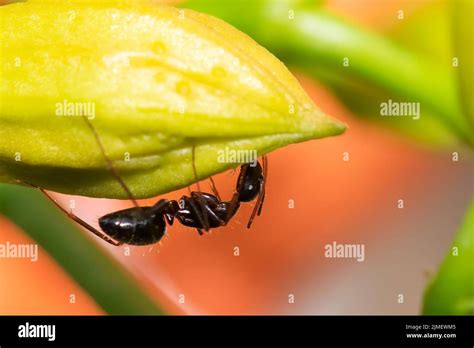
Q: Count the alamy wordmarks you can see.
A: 6